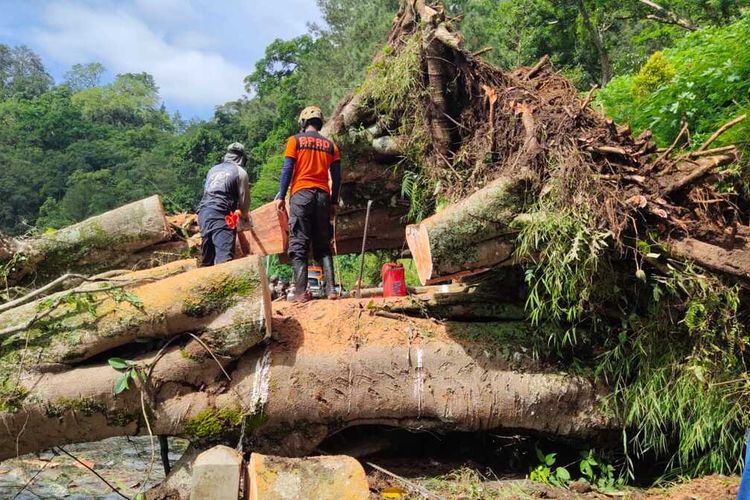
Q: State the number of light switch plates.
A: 0